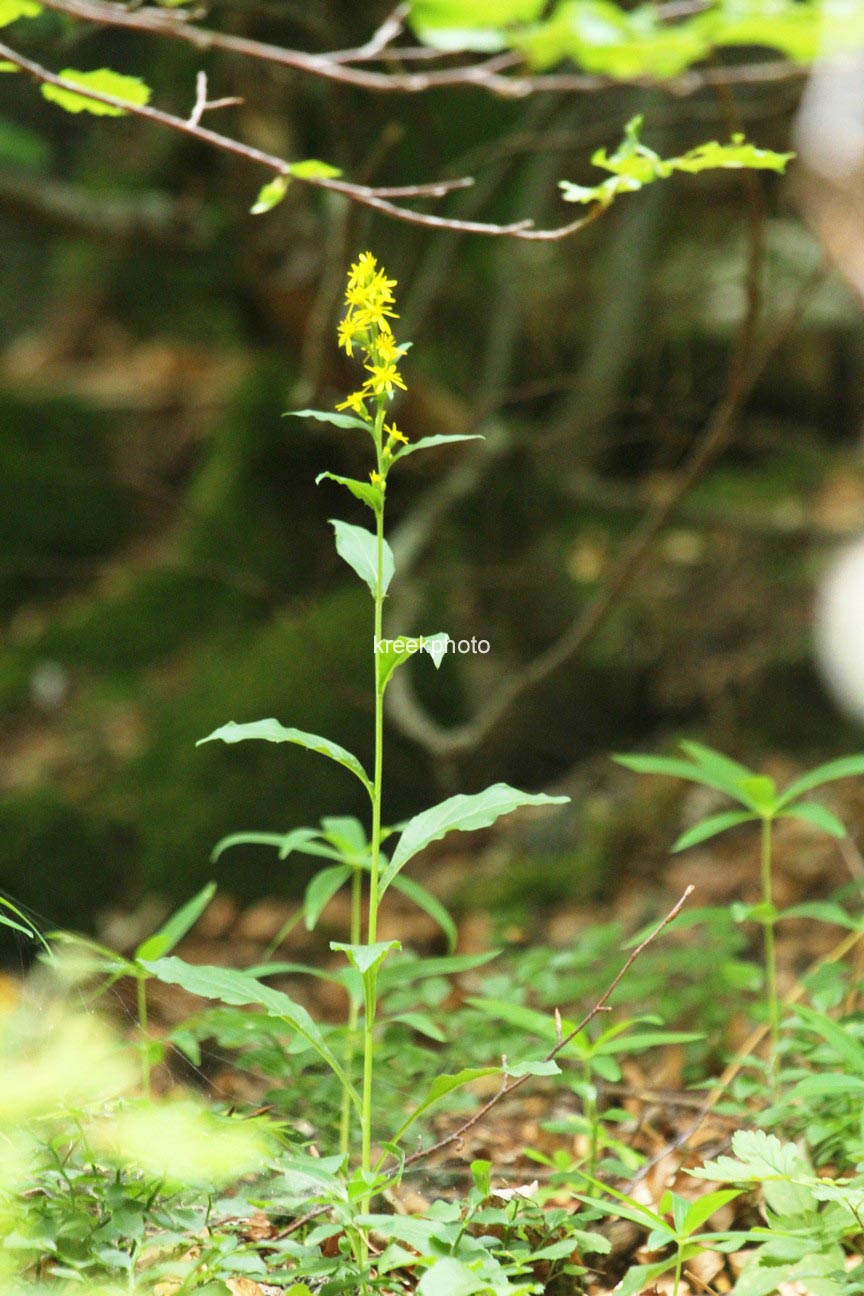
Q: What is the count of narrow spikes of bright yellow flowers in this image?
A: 1